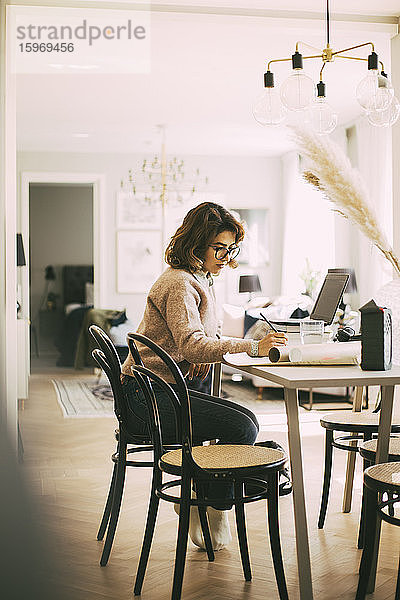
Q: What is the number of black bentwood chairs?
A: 5